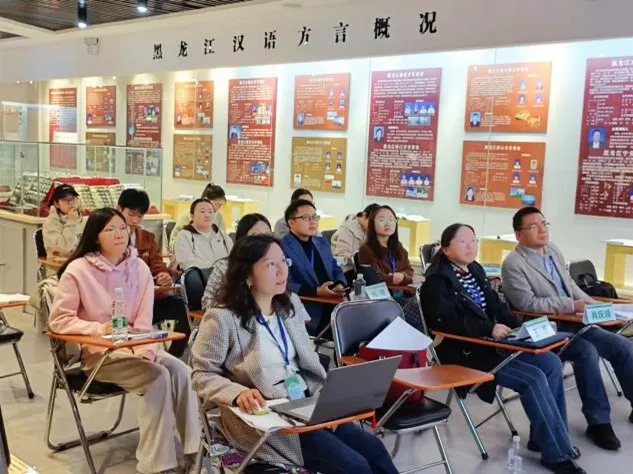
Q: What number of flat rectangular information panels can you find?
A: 13